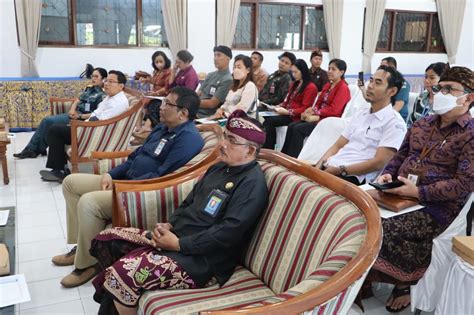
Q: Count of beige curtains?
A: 6